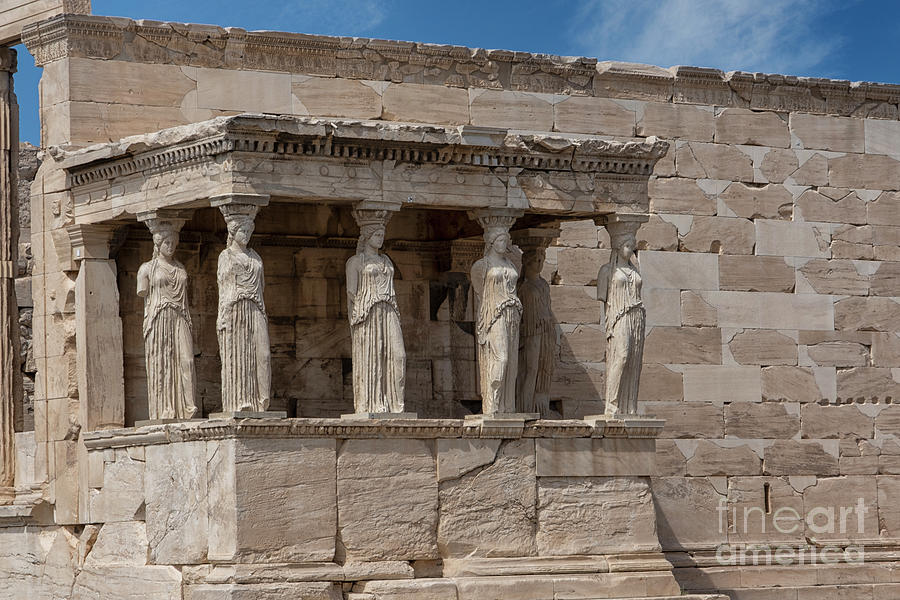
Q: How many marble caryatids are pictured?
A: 6